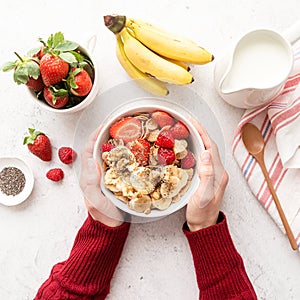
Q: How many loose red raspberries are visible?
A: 2